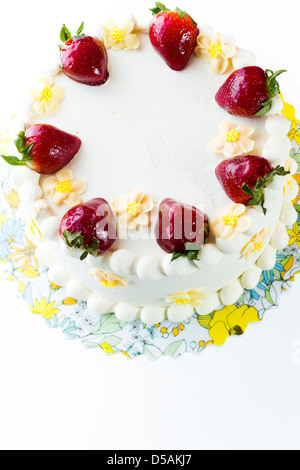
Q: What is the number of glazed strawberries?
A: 7